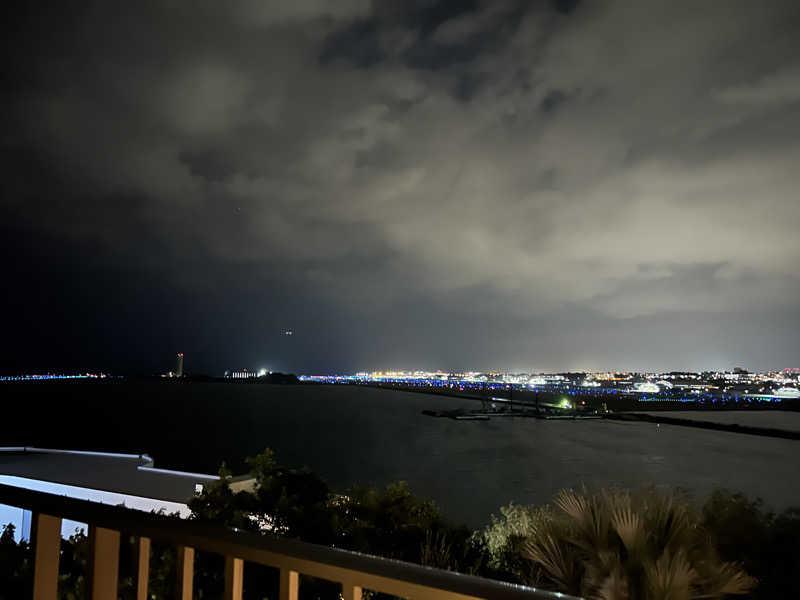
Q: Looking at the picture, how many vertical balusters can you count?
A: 7